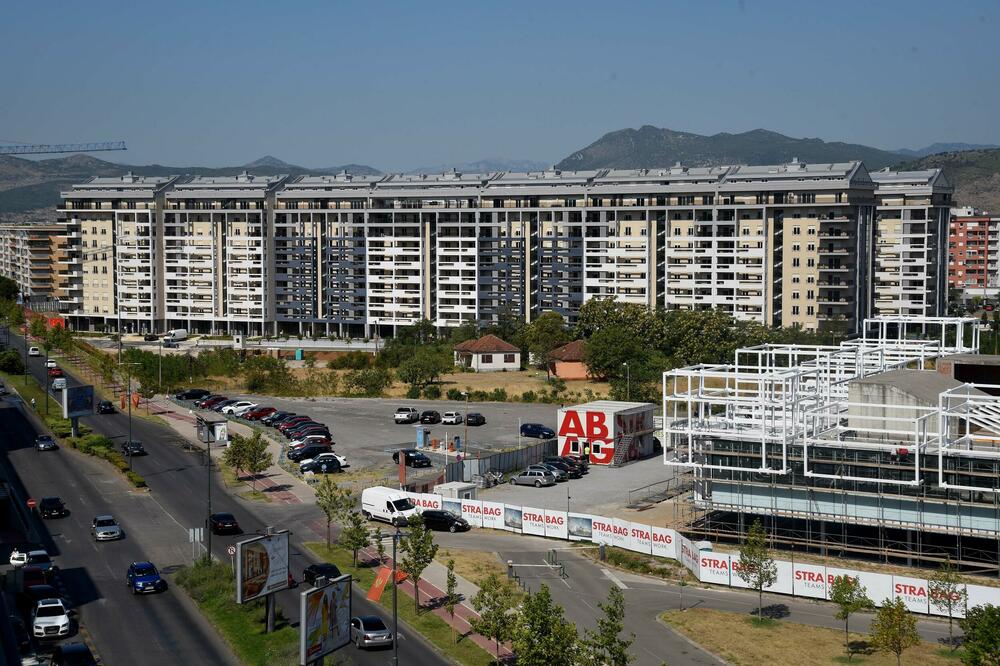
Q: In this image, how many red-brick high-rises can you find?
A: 1